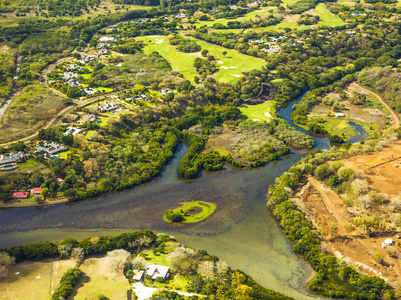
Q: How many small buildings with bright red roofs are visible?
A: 3